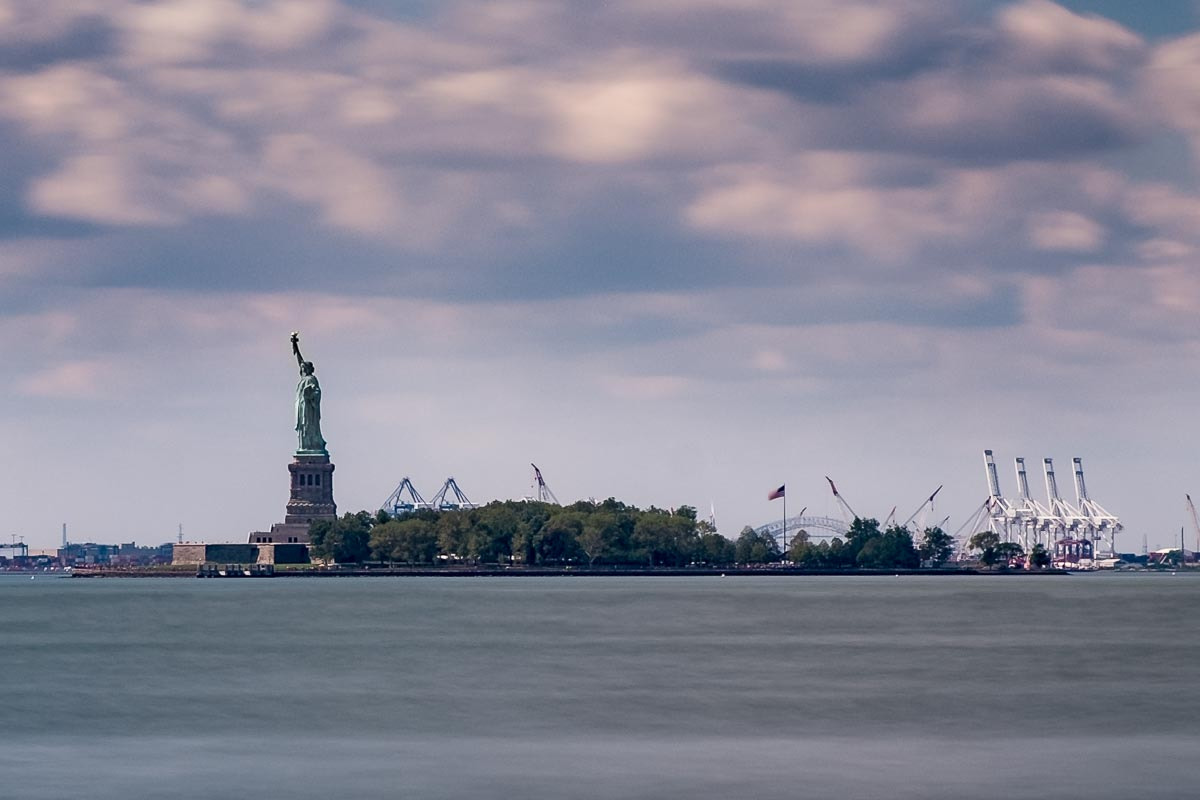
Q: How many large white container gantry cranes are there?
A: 4